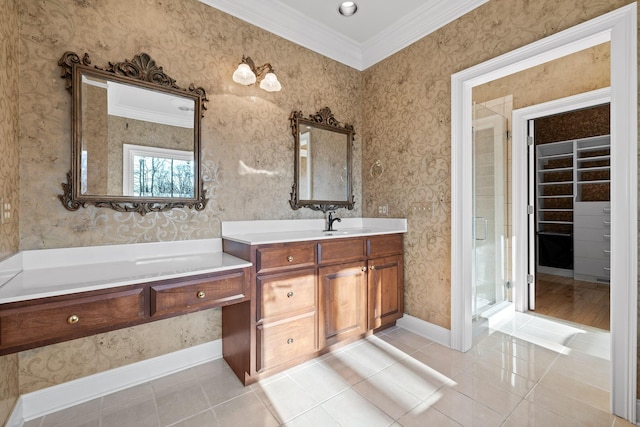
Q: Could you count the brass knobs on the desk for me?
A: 2